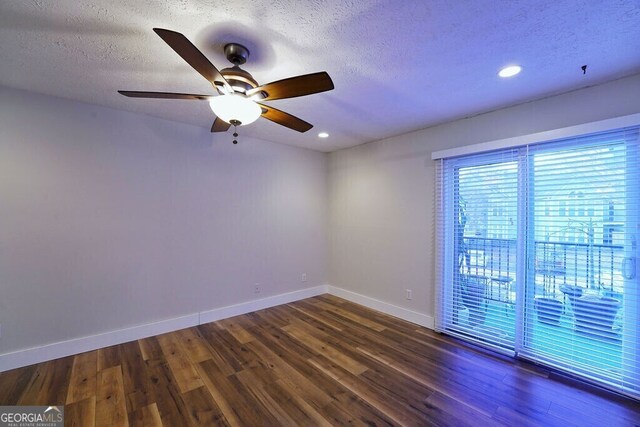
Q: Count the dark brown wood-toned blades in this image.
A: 5